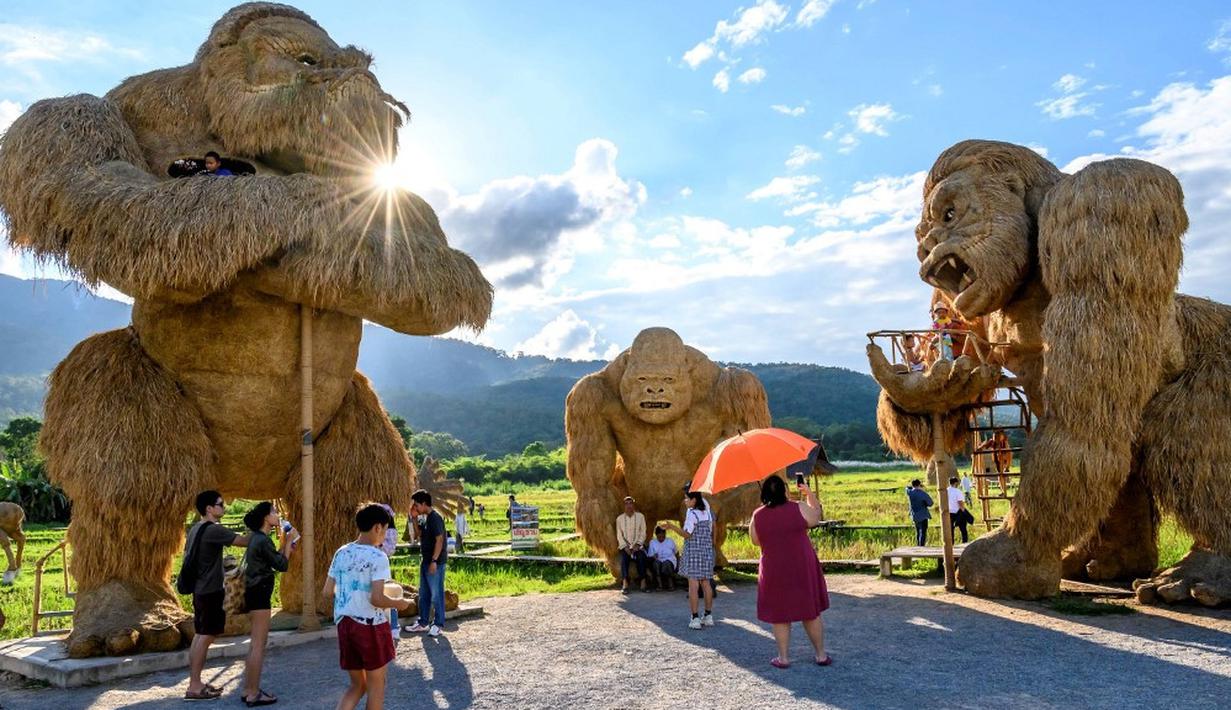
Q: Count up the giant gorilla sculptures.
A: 3